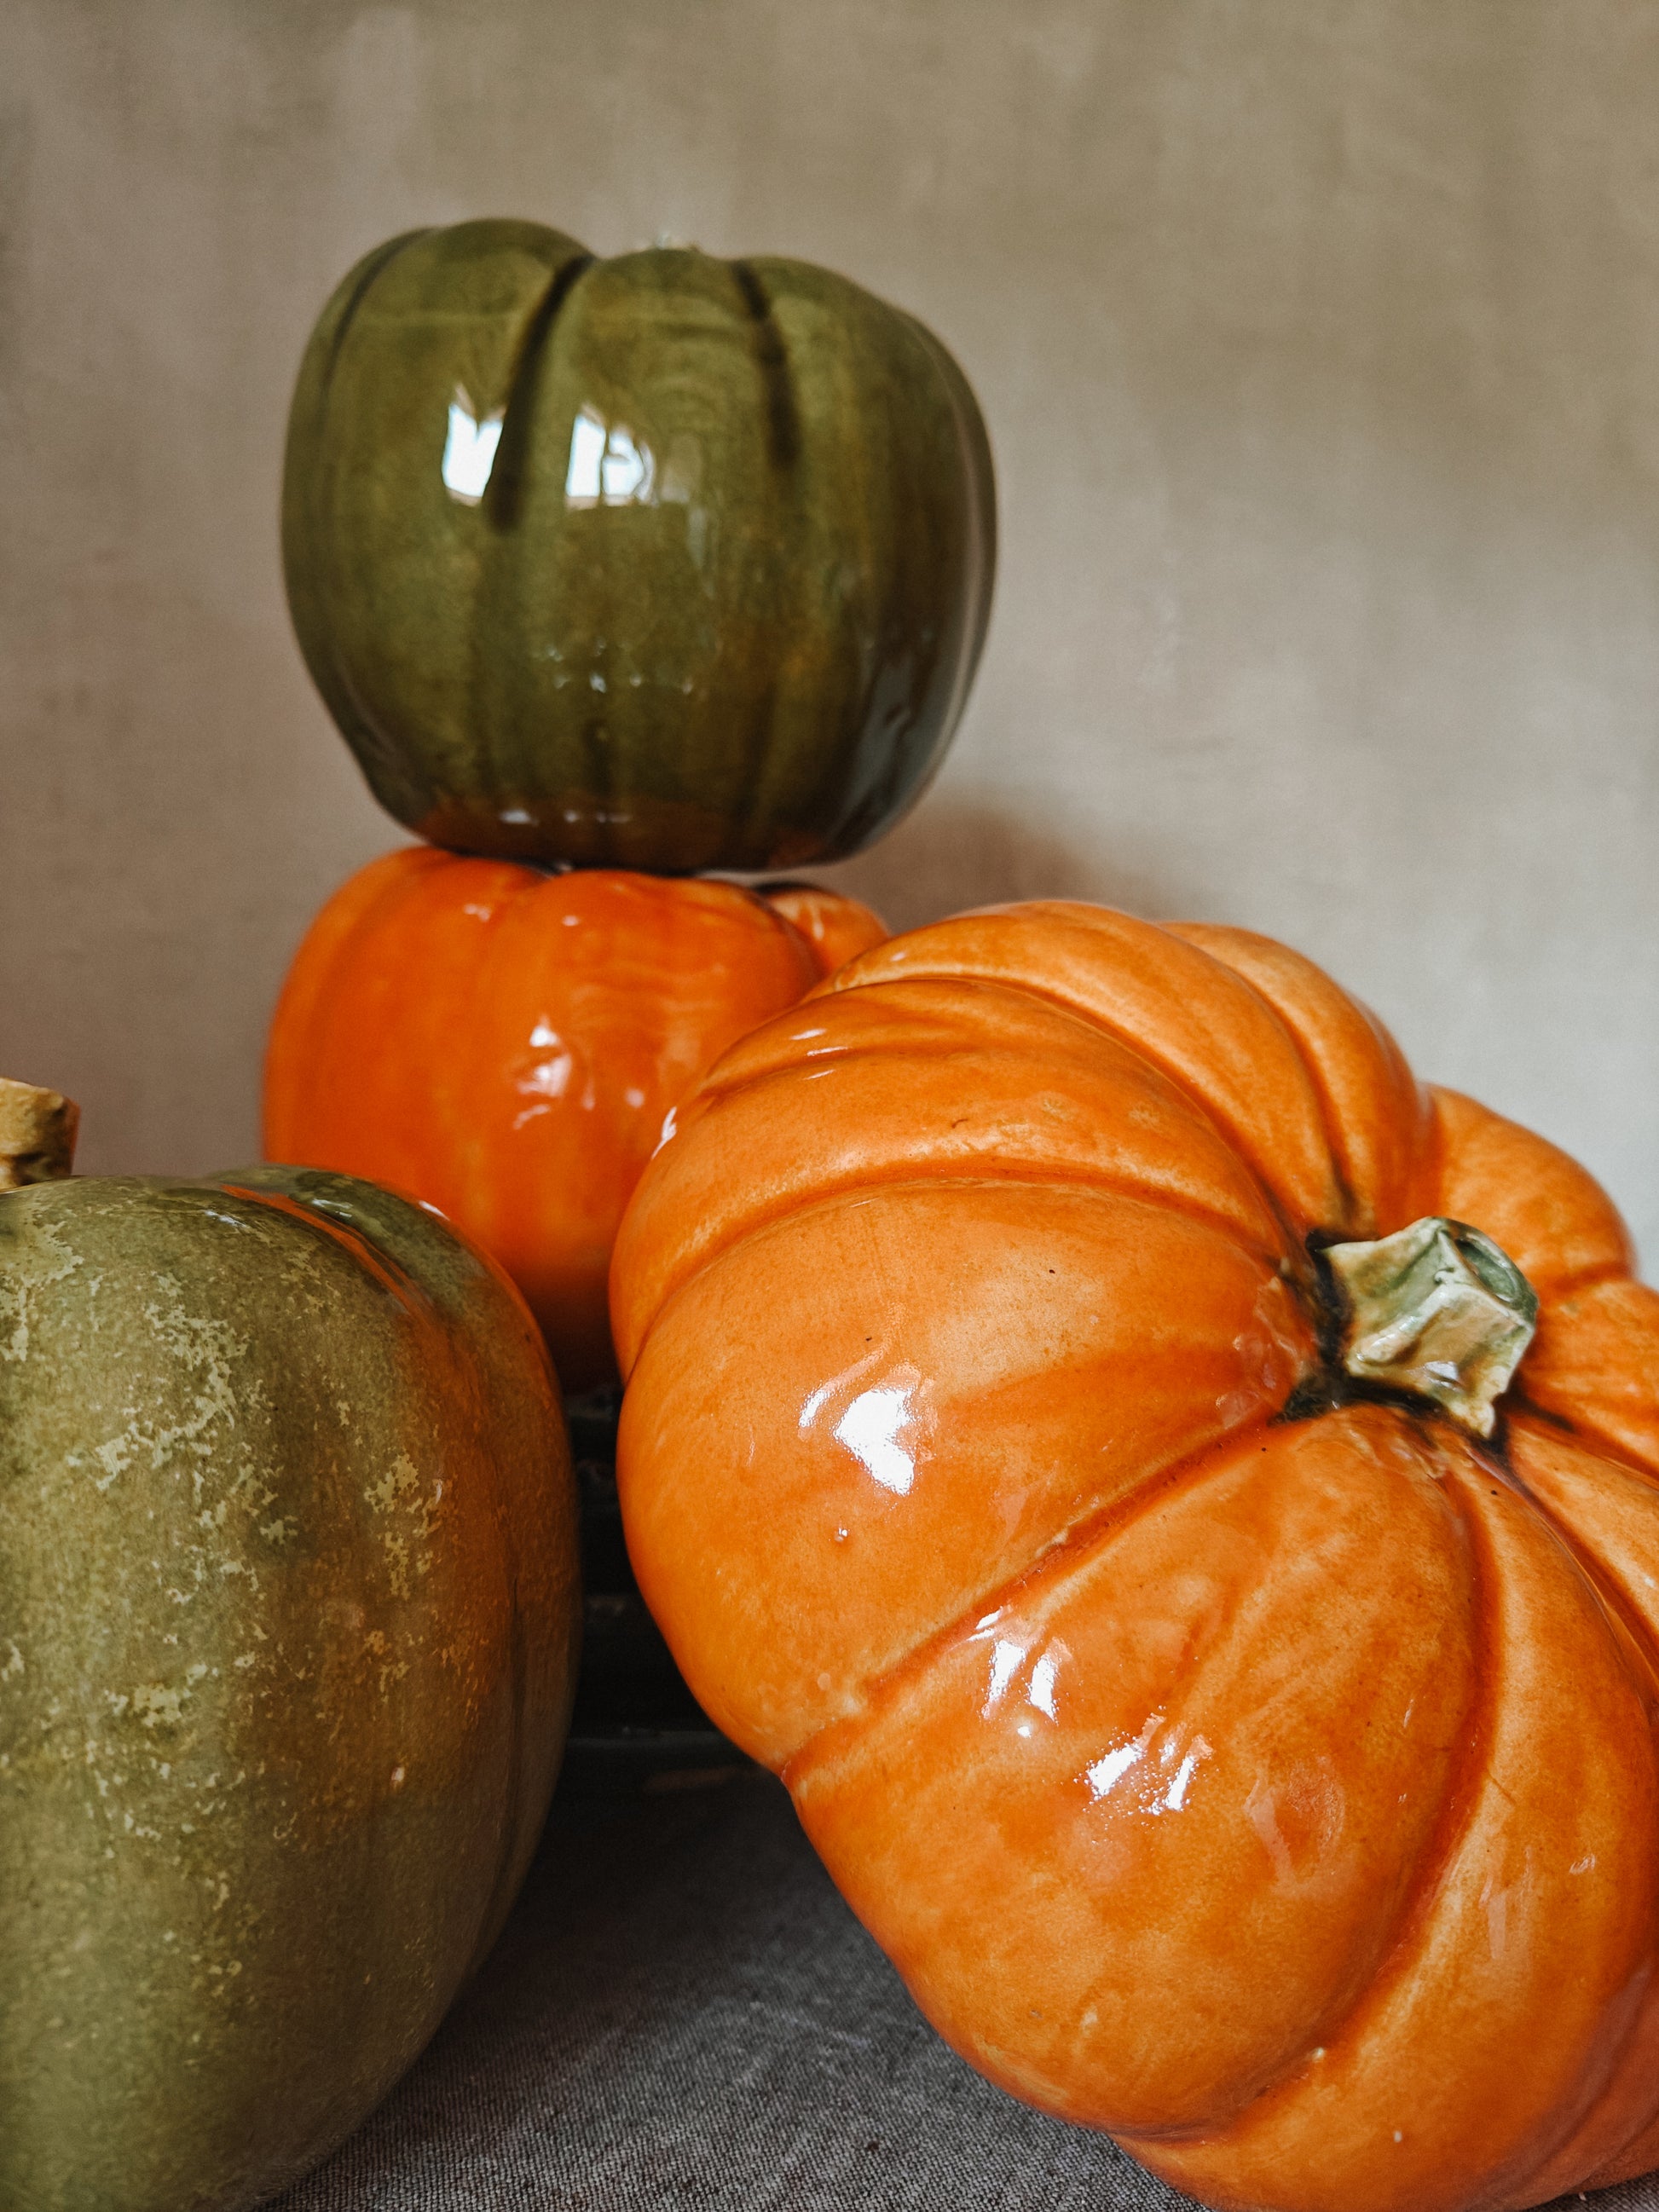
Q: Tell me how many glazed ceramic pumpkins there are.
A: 4